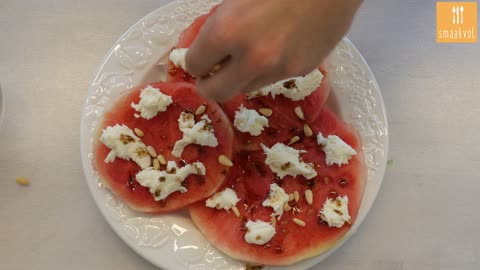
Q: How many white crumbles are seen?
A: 13